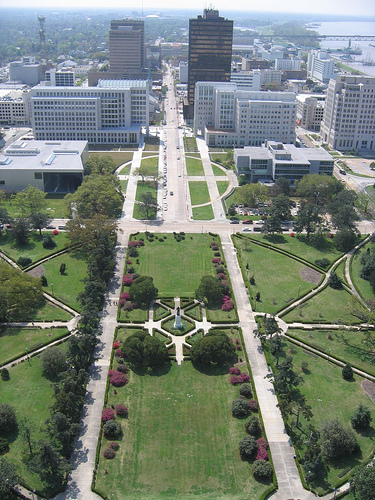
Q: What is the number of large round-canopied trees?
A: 4